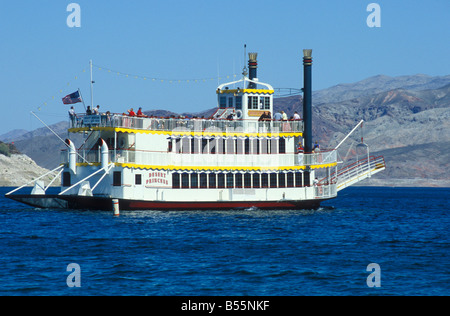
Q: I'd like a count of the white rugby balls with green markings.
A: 0